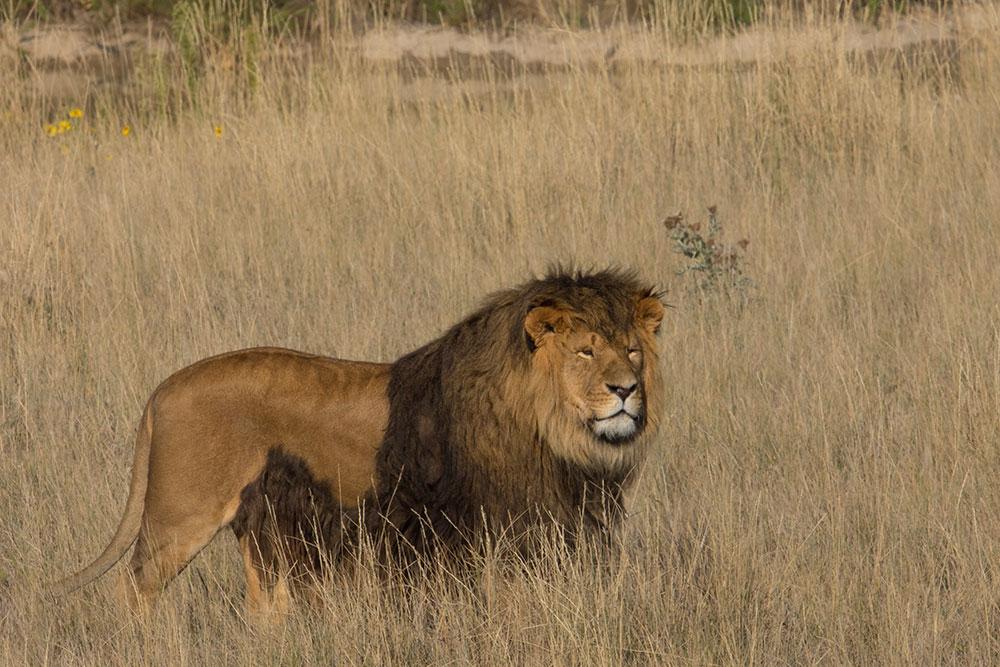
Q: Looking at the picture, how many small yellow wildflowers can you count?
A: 5